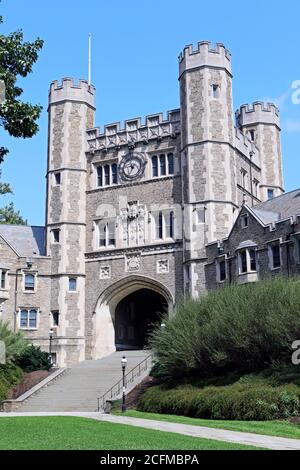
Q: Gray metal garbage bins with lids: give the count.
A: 0